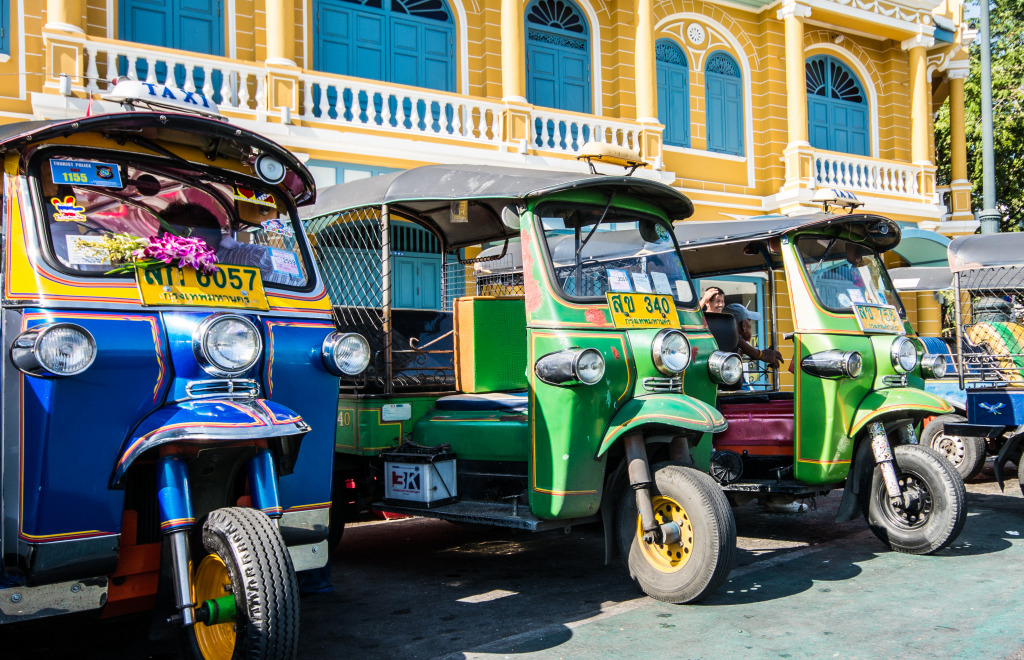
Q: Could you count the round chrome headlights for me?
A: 9